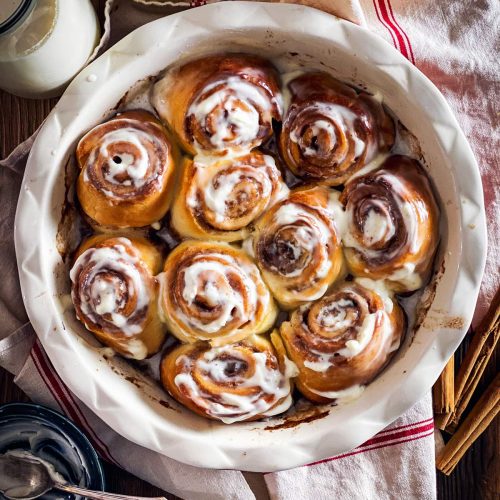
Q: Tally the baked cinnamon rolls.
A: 10